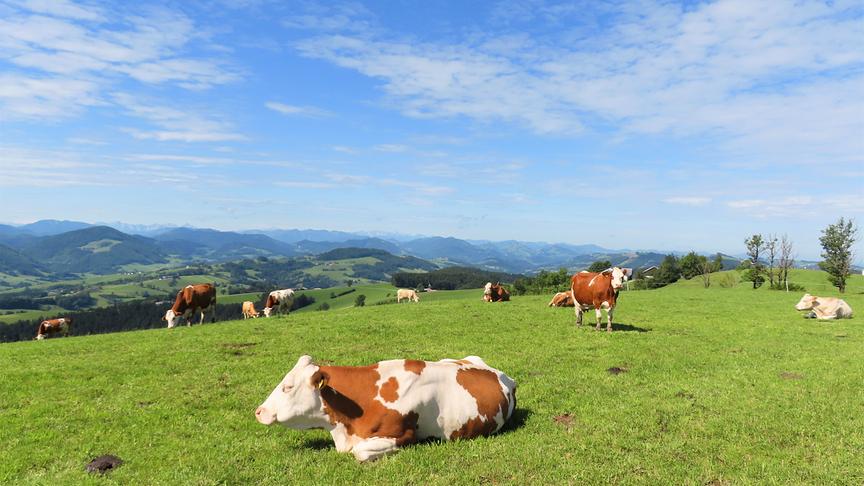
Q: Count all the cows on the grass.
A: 10